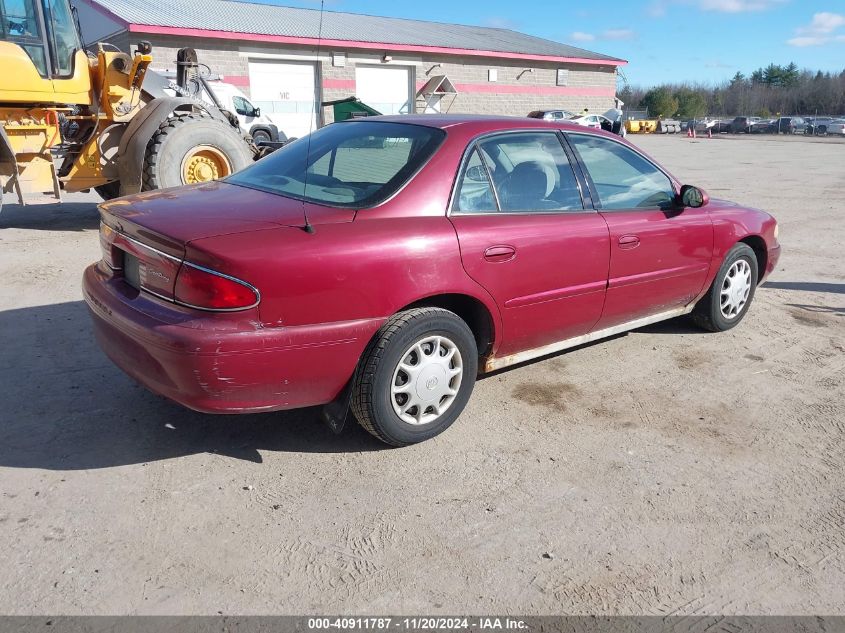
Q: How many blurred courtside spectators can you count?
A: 0